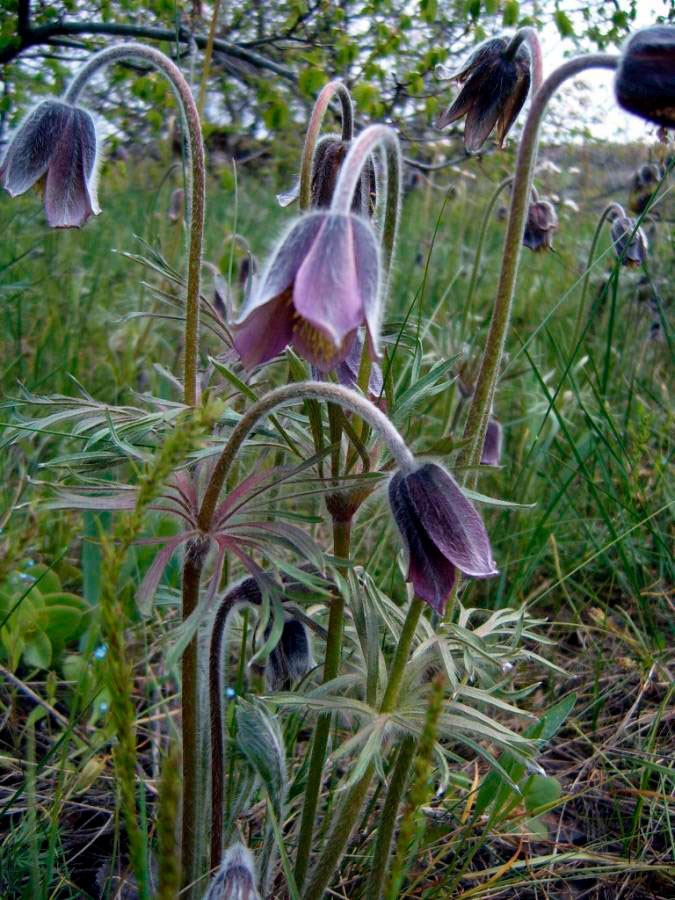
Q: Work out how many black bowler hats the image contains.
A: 0